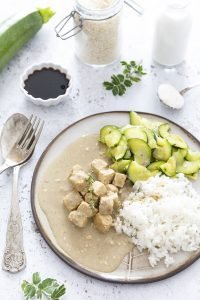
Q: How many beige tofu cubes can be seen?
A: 14